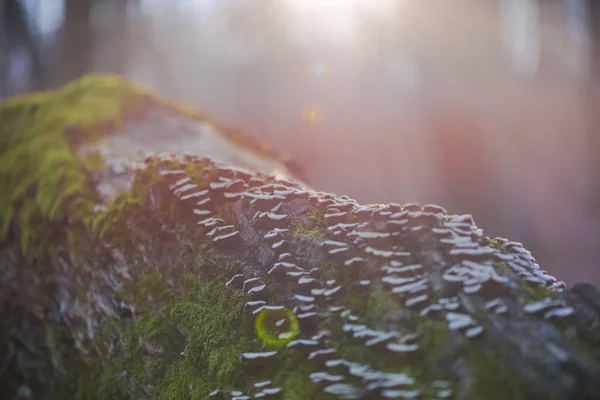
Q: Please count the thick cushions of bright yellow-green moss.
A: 1